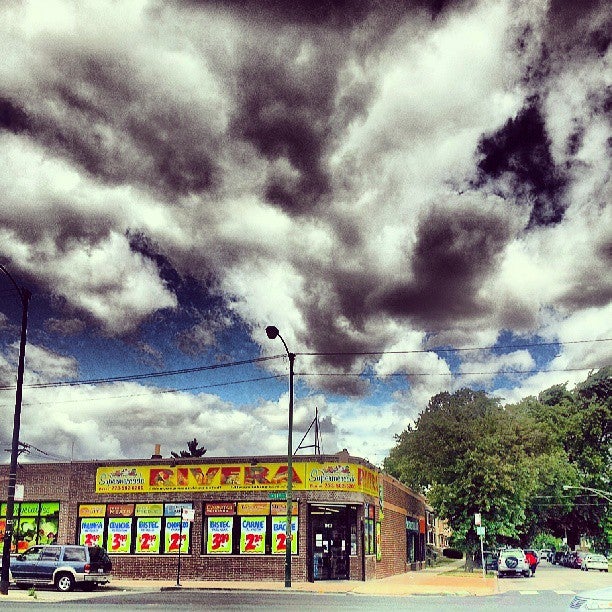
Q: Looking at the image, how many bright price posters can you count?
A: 7